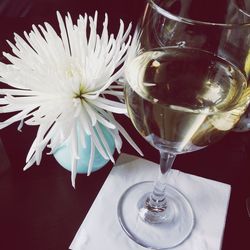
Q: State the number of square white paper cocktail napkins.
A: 1